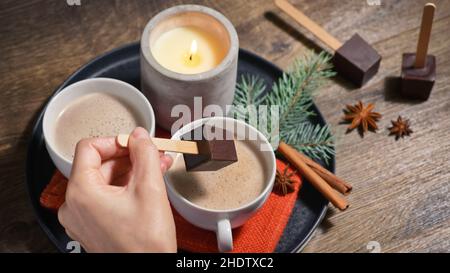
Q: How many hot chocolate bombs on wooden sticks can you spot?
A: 3